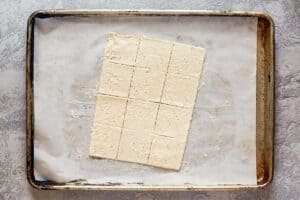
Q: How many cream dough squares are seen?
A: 12